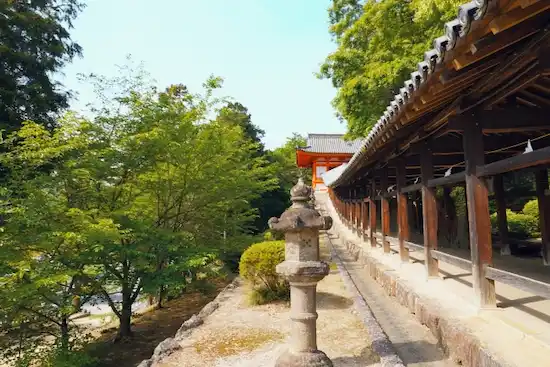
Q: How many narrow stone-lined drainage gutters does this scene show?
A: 1